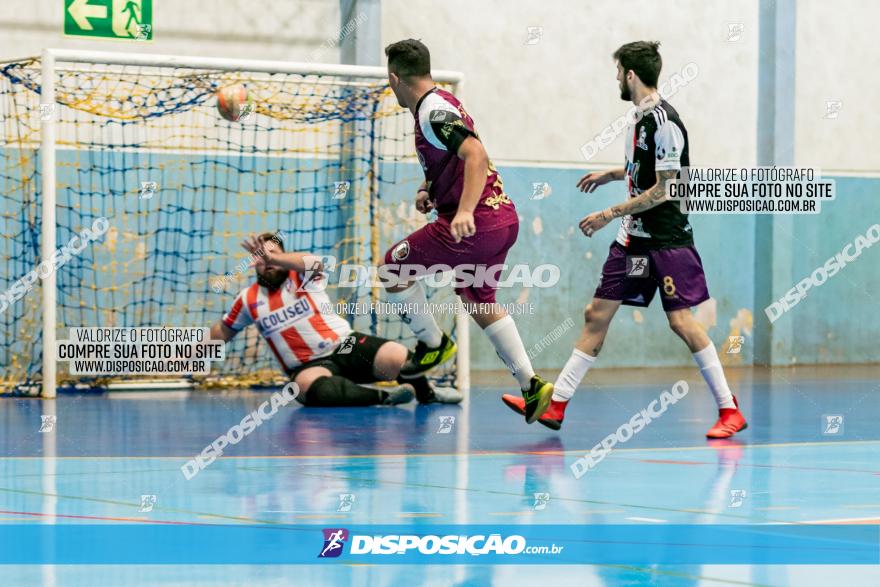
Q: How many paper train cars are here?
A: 0